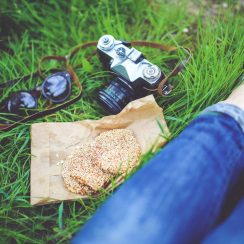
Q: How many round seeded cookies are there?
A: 3